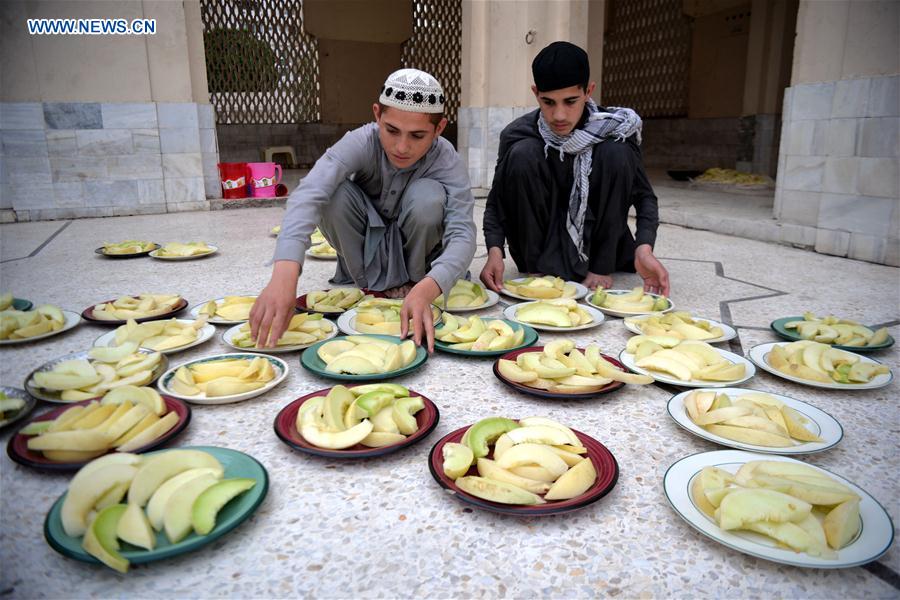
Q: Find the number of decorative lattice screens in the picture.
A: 3